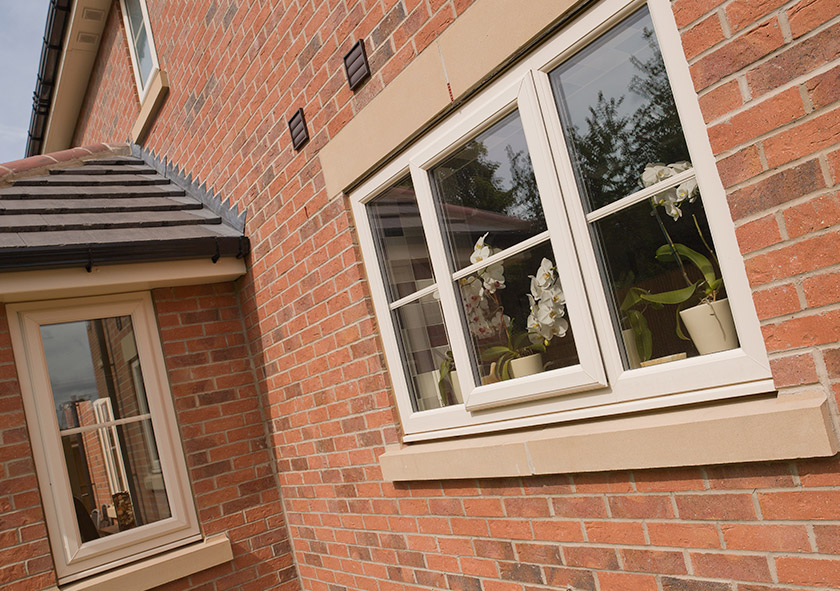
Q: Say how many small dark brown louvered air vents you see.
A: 2